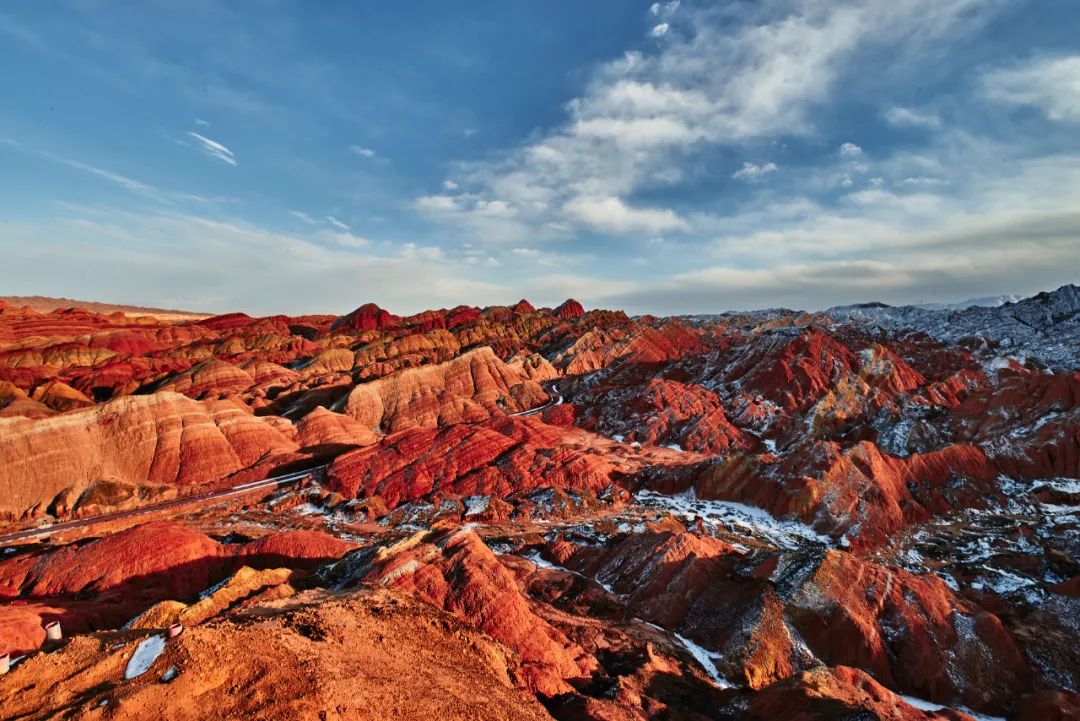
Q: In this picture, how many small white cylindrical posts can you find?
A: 3